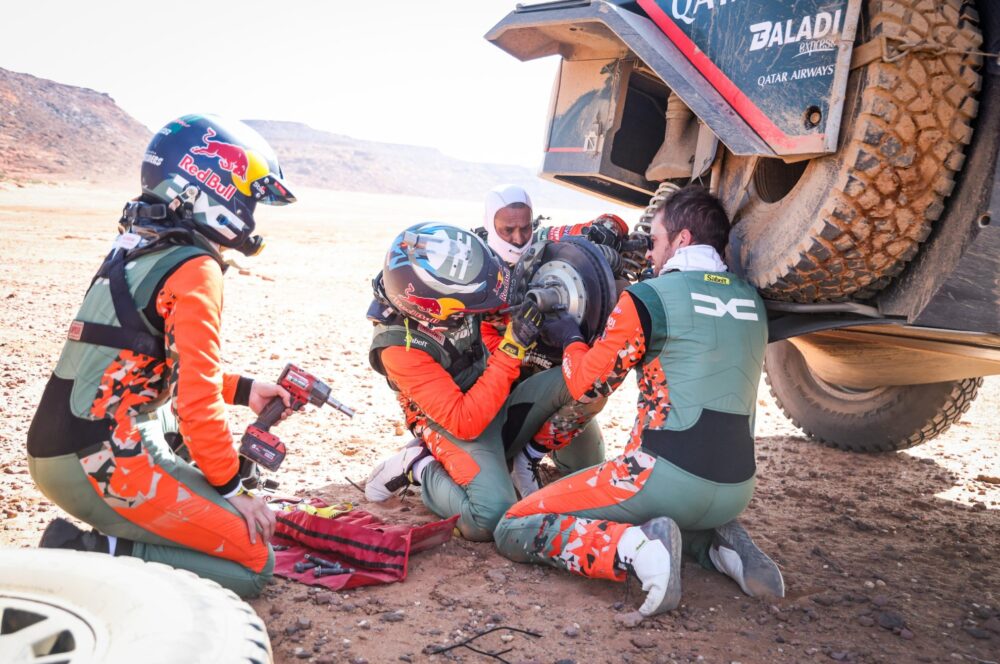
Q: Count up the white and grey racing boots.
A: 4